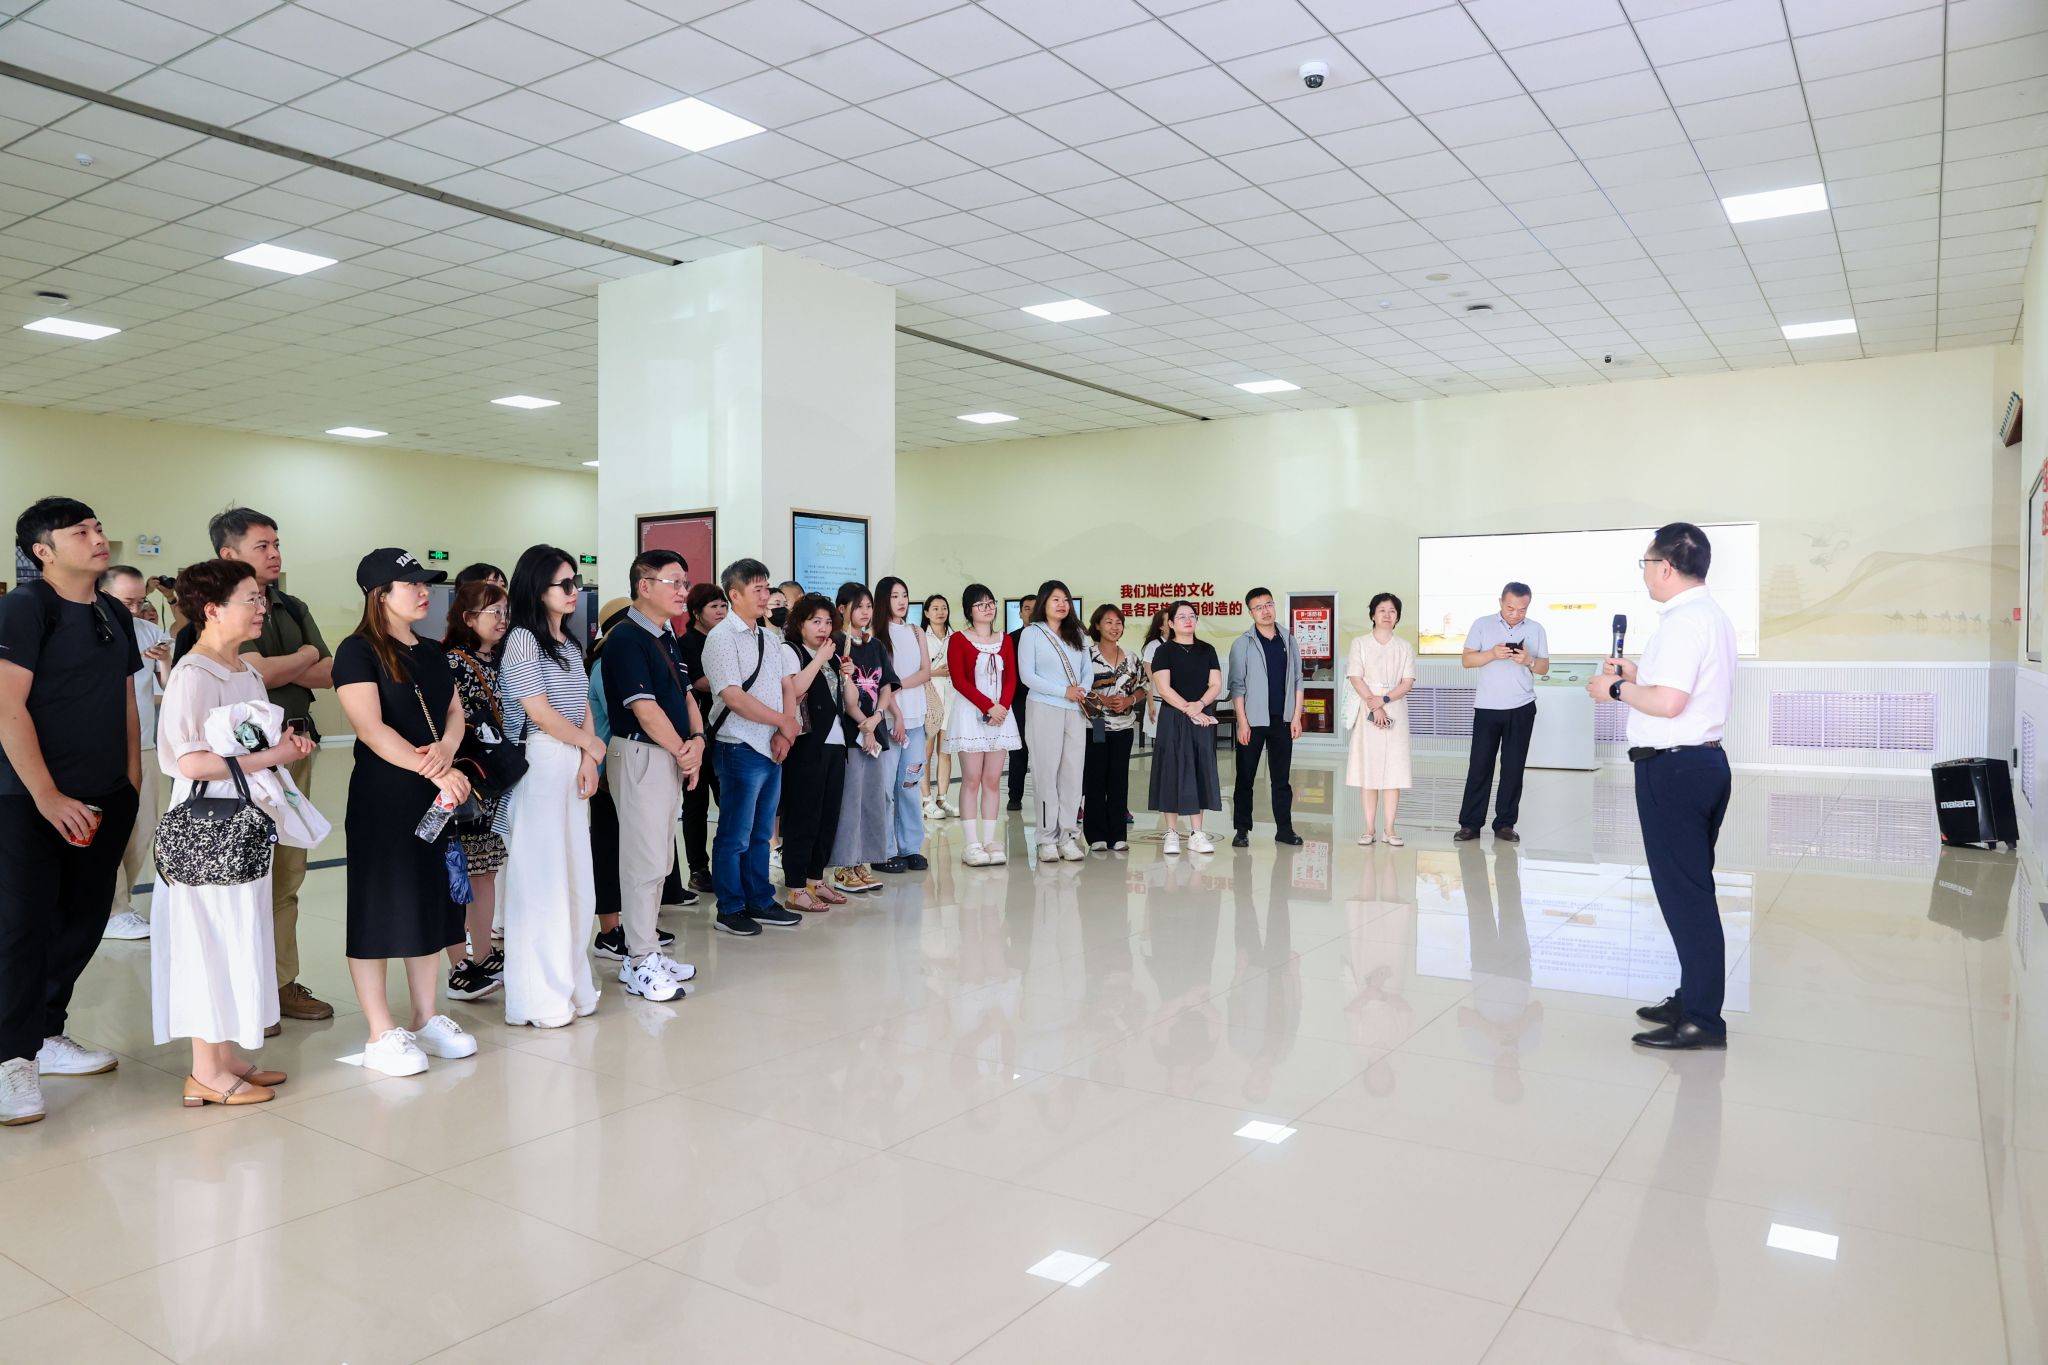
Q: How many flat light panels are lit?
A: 11